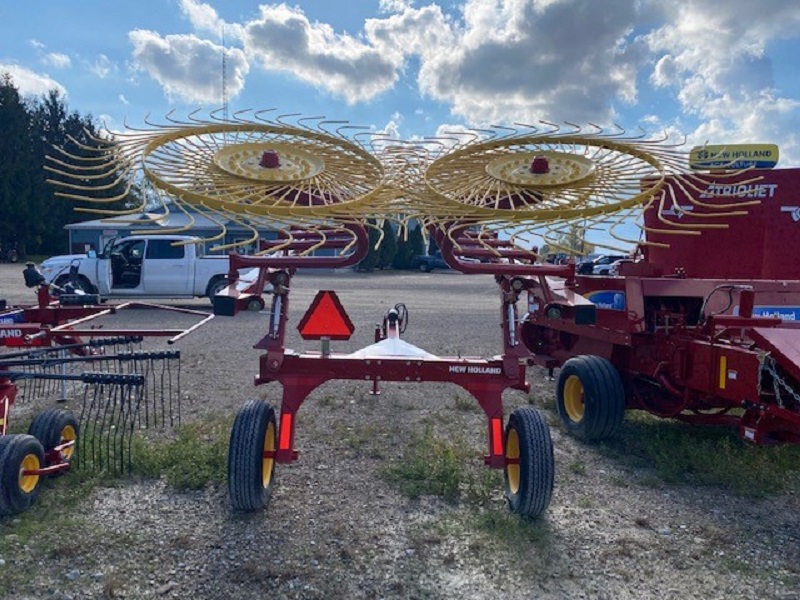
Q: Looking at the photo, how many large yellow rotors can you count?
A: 2